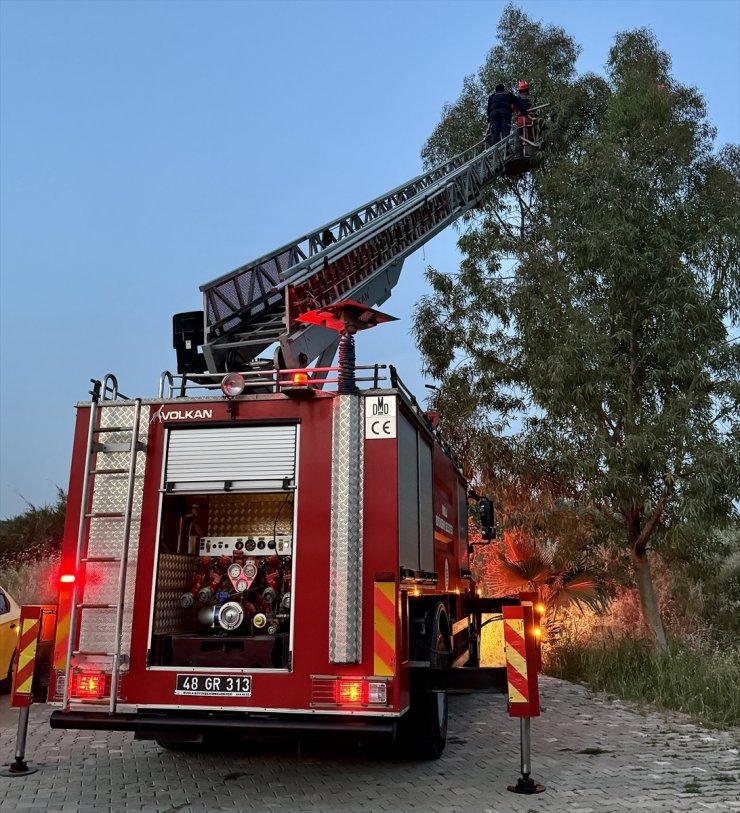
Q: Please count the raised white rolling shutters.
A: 1